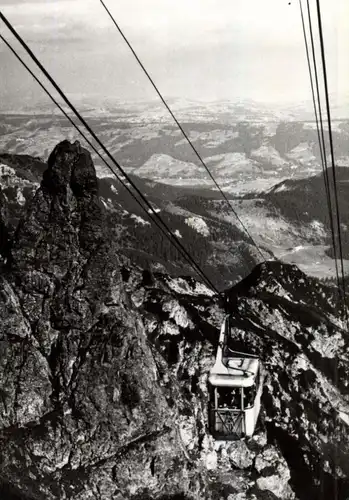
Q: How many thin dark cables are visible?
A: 6